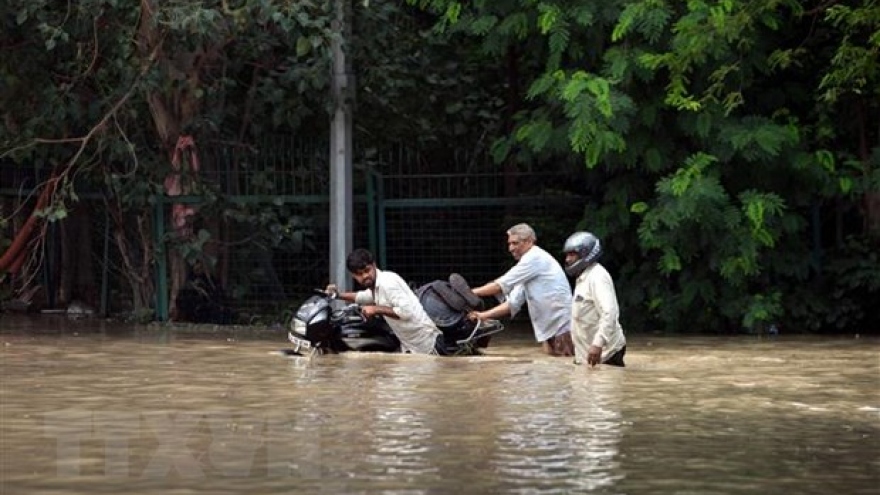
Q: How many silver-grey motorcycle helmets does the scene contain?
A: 1